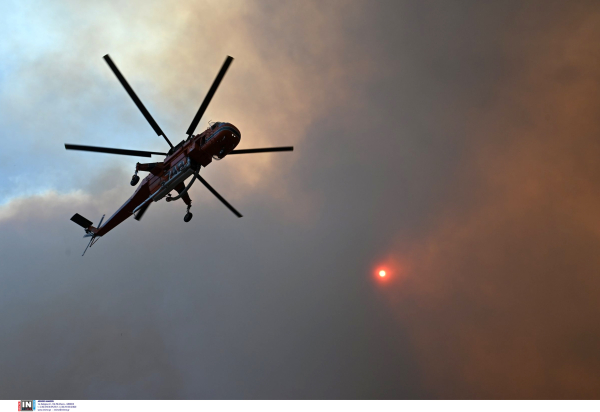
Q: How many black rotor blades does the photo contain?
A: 6